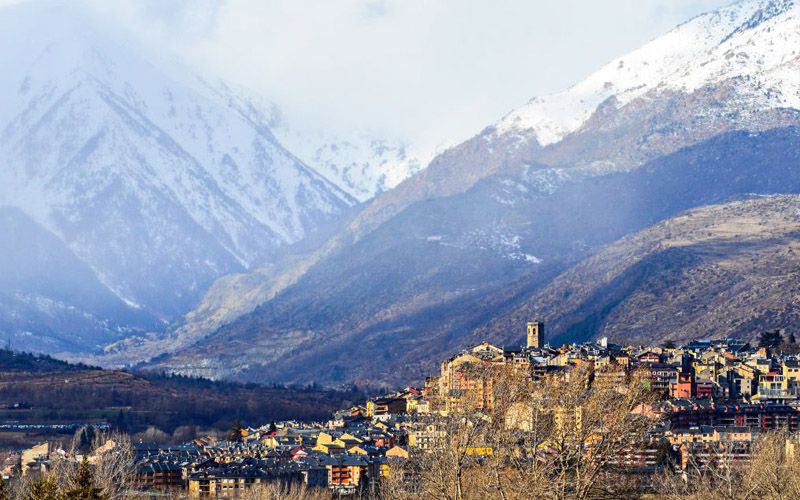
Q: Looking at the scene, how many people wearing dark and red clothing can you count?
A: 0